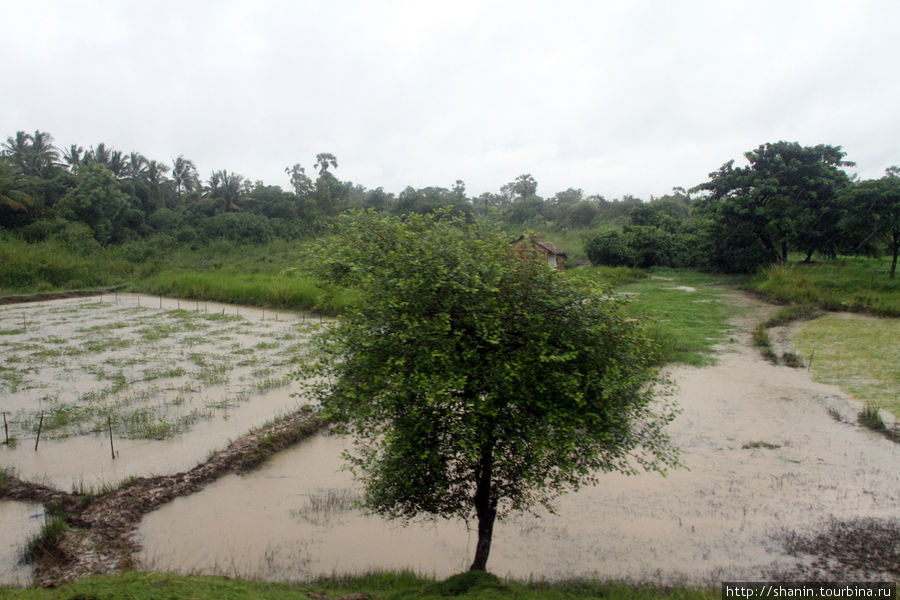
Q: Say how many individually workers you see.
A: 0